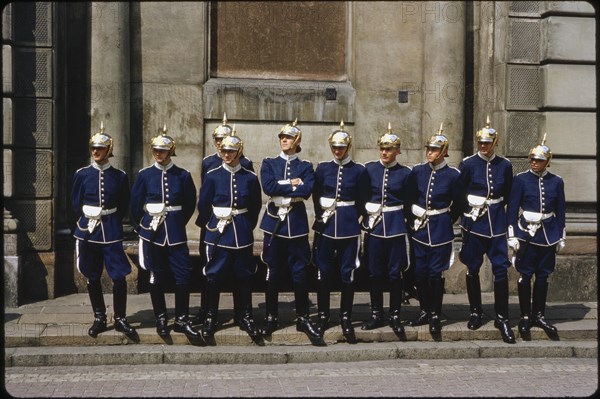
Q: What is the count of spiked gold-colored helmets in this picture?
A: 10